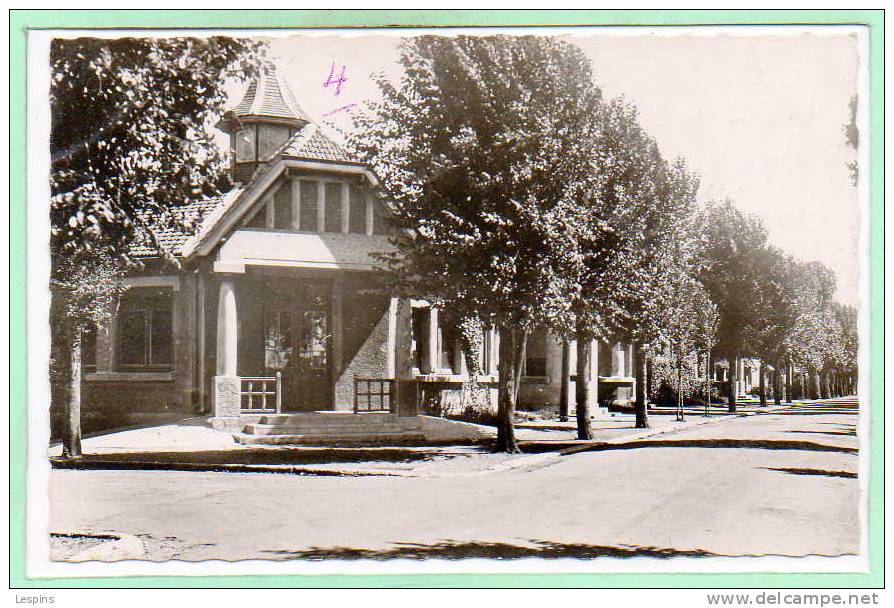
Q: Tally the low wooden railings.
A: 2